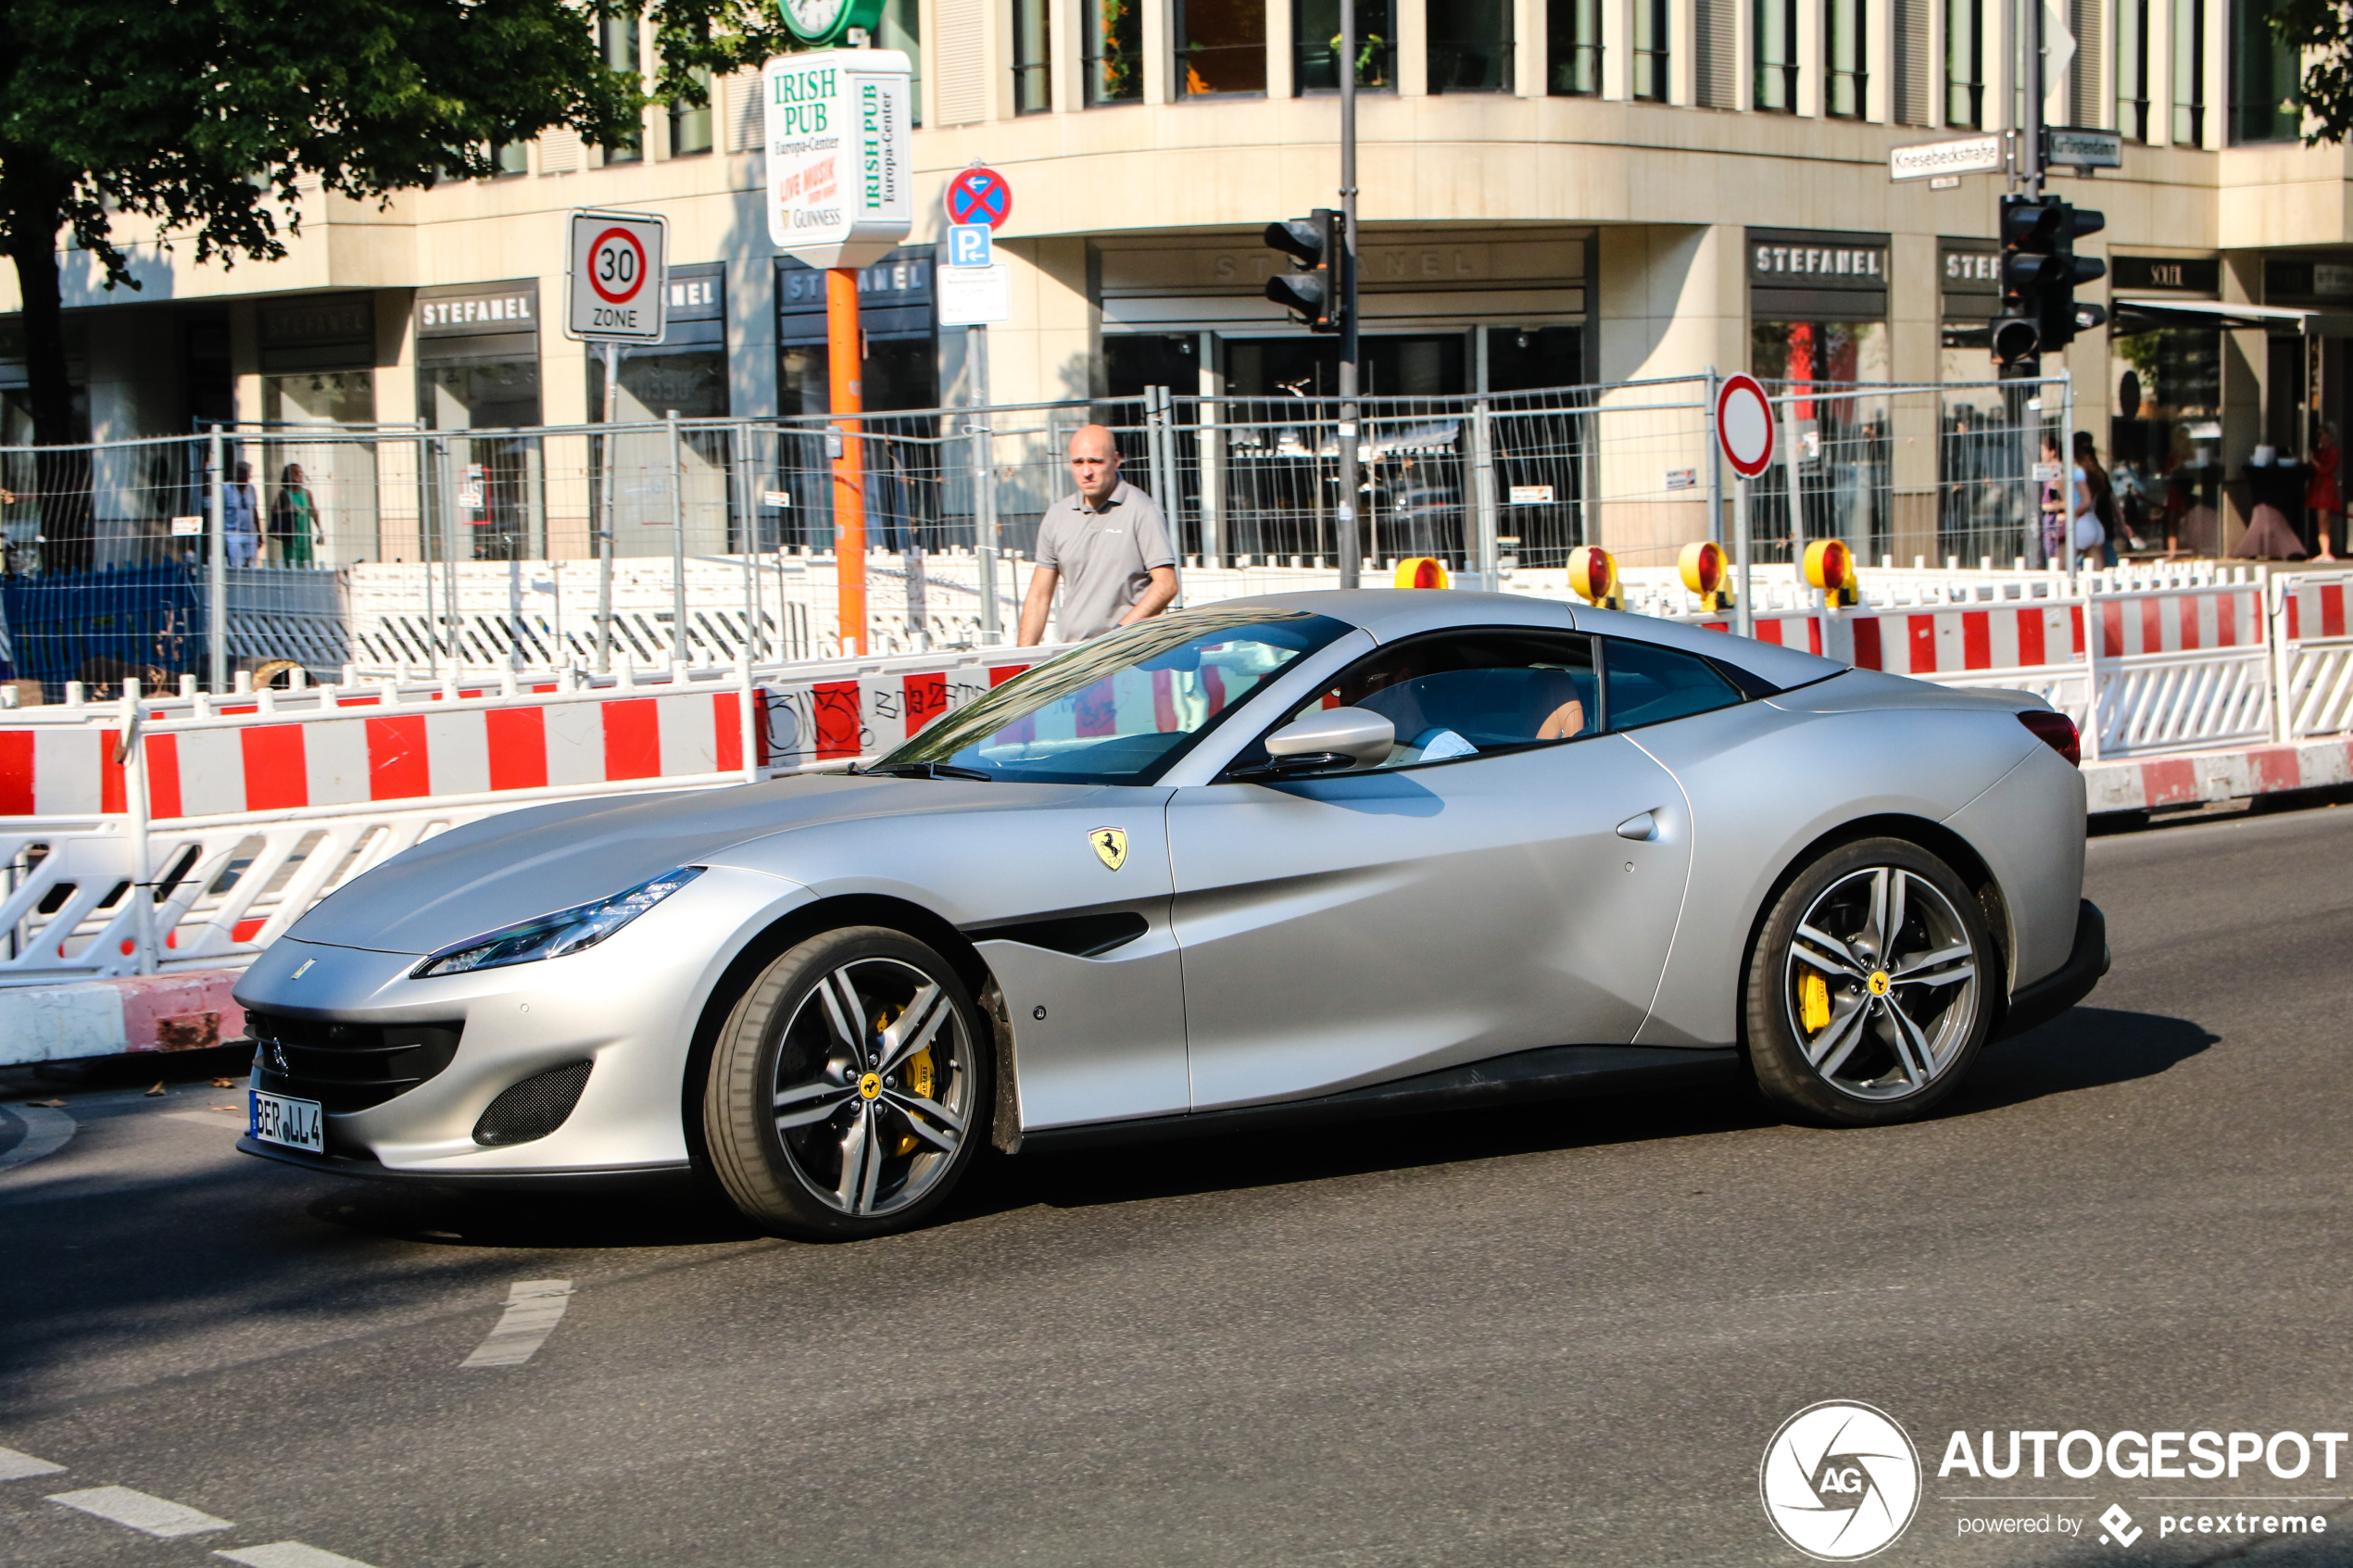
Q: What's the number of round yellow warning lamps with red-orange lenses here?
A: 4